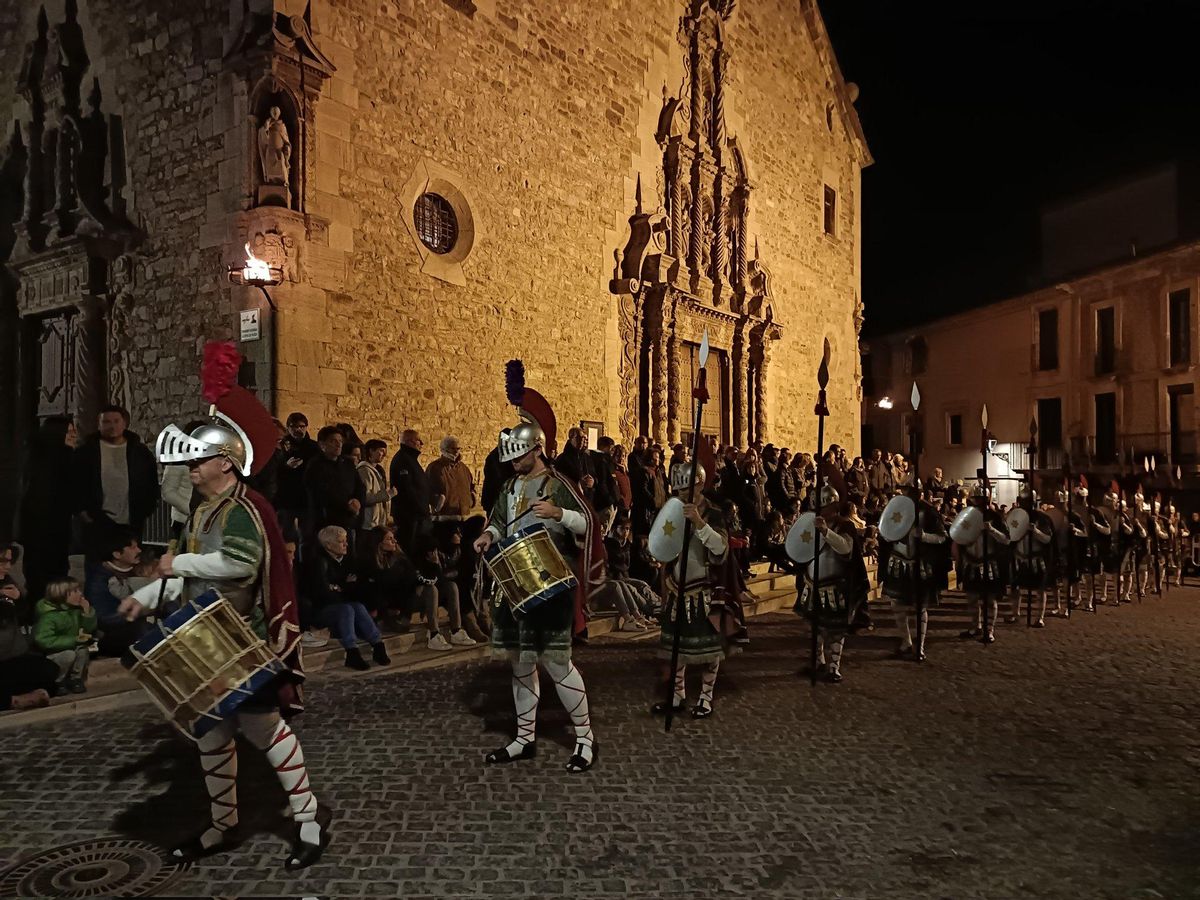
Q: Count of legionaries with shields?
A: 5